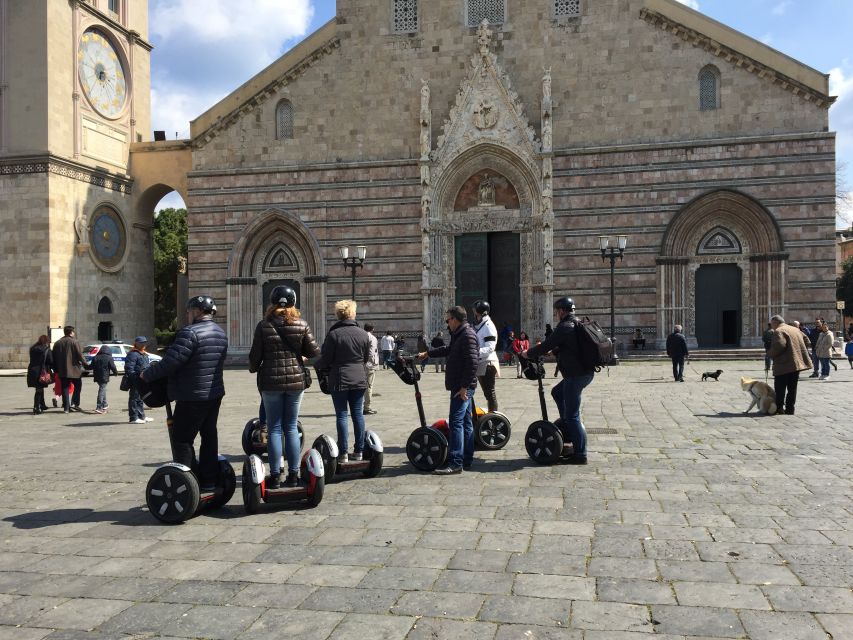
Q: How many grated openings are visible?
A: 5